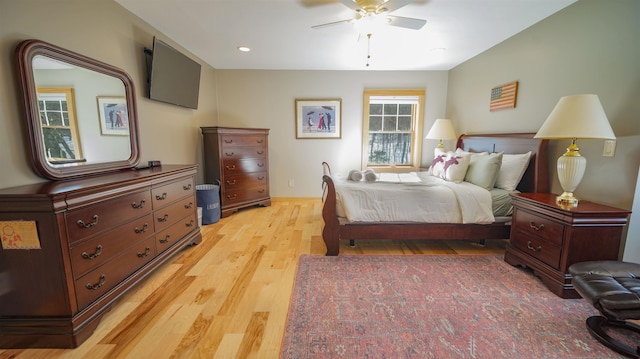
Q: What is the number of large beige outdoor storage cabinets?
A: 0